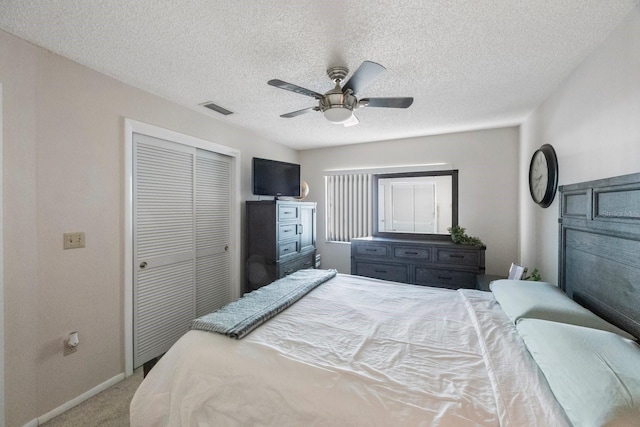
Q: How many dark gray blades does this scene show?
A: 4